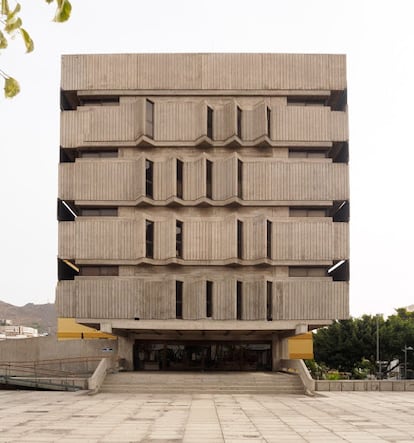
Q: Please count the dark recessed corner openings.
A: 8